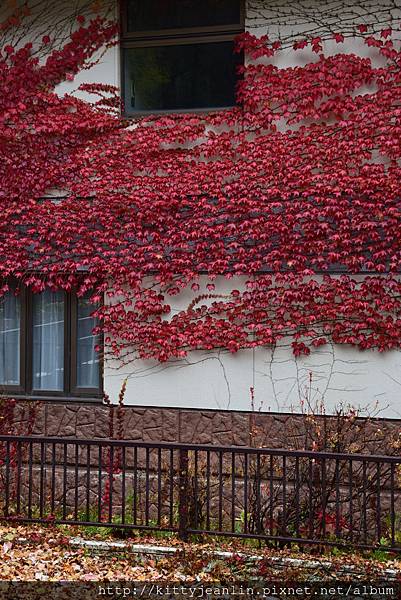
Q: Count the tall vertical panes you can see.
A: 3